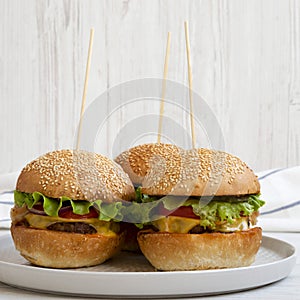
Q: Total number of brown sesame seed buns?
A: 3